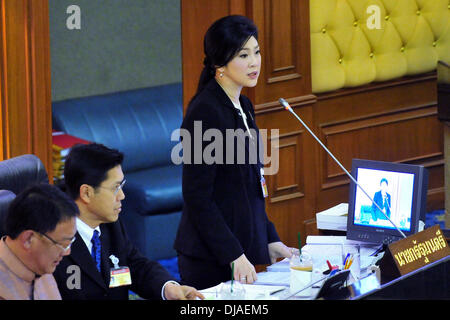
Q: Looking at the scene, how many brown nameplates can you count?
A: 1